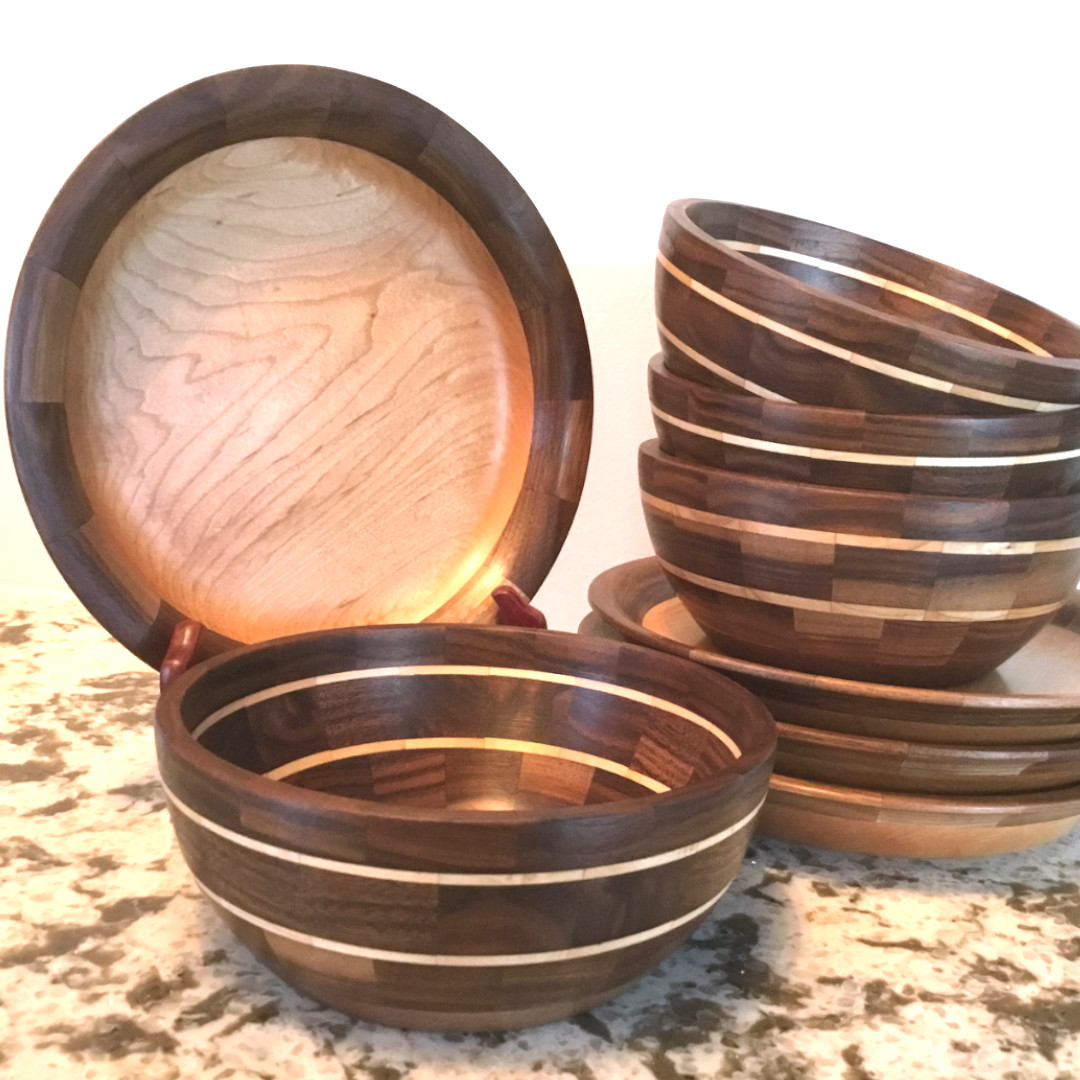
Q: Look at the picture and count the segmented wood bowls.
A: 4